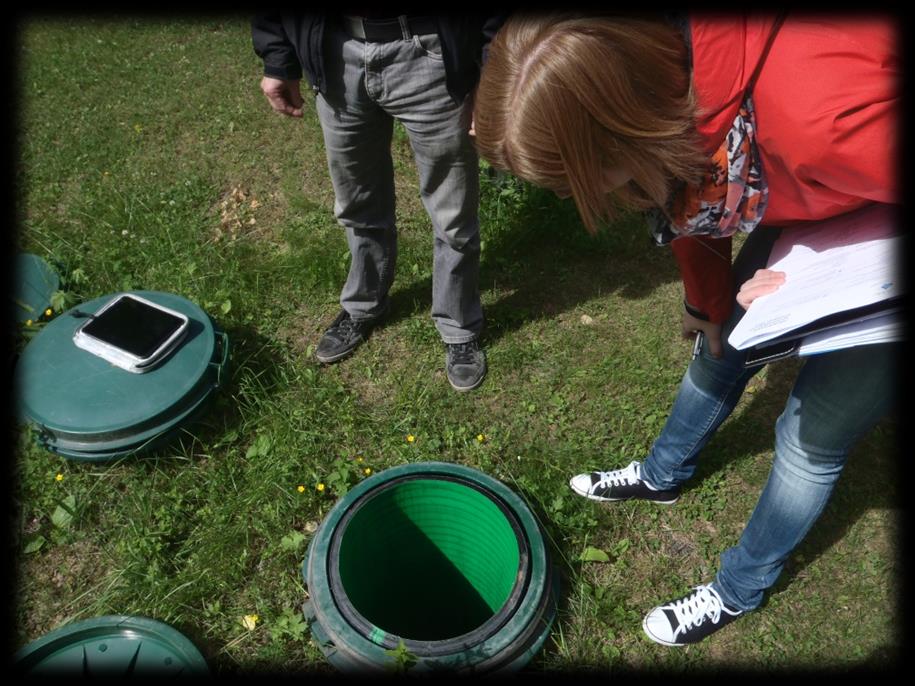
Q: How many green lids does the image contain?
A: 3